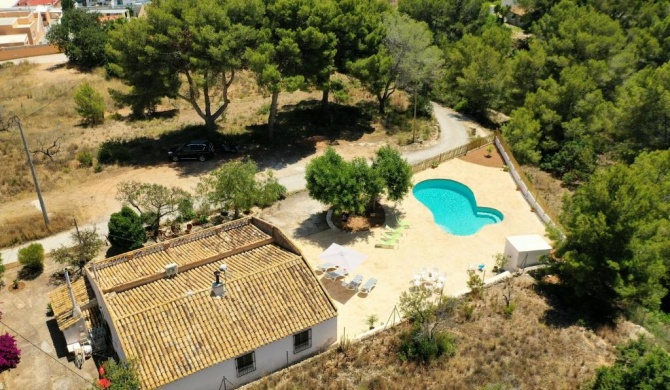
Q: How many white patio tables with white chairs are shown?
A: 1